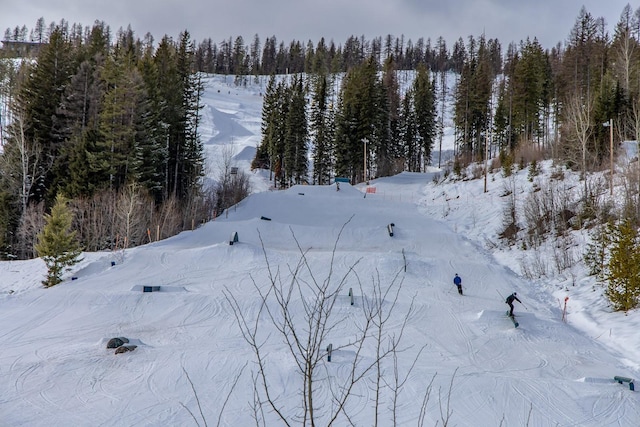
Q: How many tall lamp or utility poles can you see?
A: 3